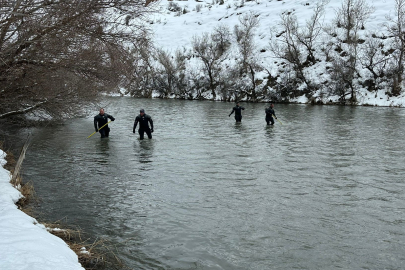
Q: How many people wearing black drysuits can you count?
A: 4